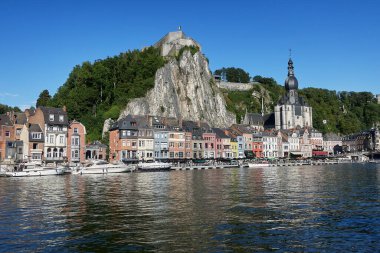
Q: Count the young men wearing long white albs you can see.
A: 0